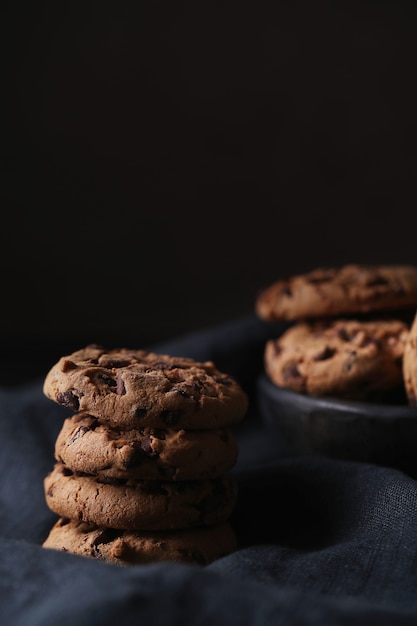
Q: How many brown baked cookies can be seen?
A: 7